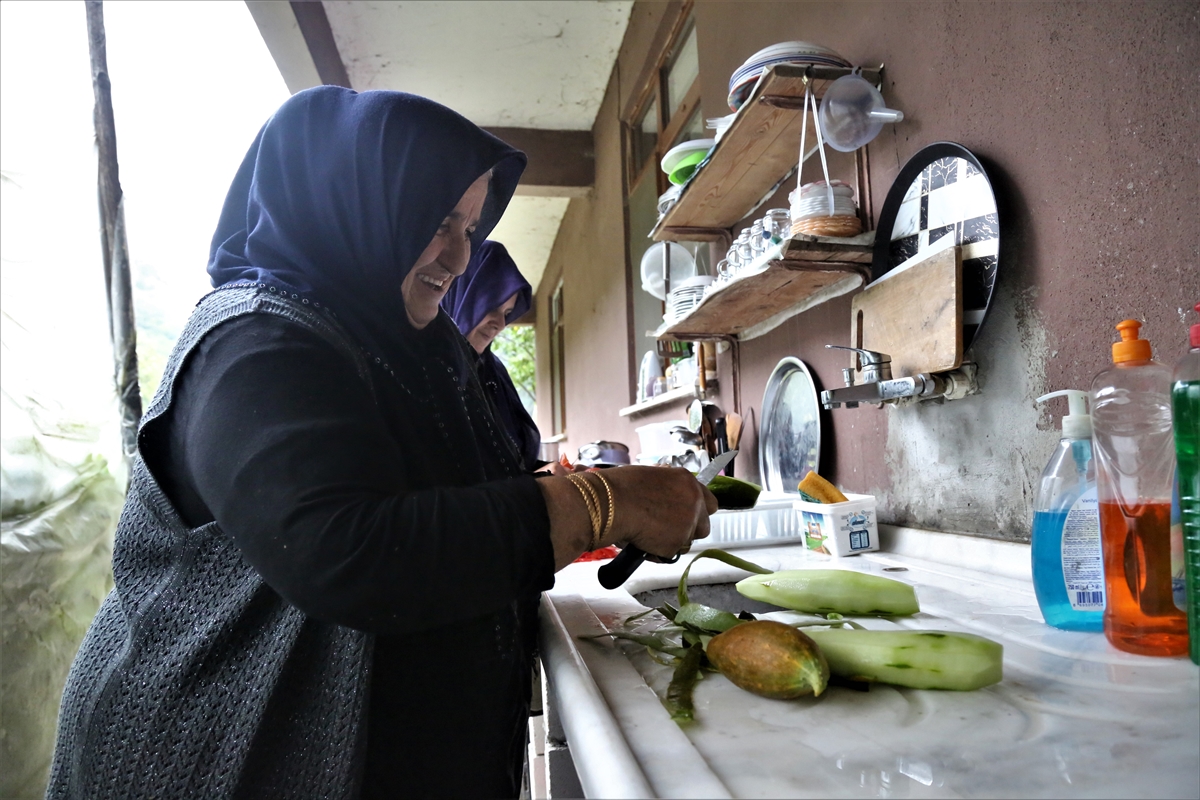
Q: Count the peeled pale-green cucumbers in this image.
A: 2